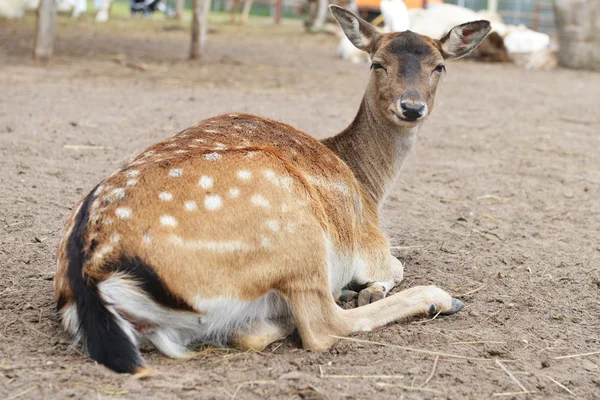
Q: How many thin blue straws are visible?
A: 0